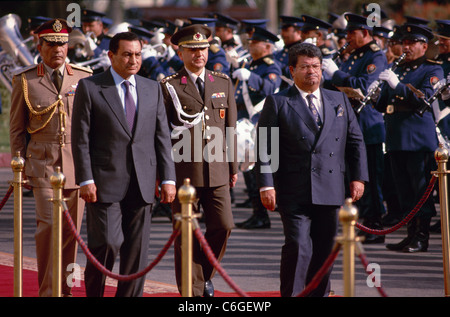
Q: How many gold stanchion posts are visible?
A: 5